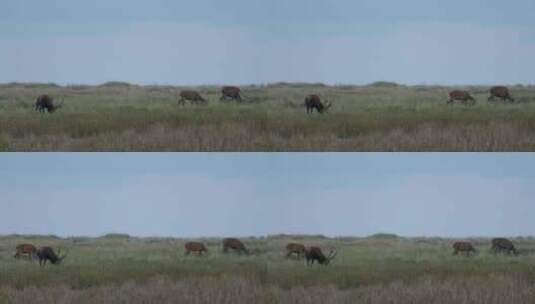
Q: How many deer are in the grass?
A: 14